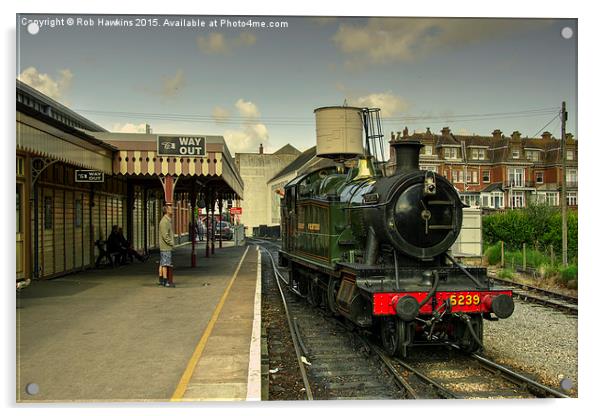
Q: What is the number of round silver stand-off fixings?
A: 4